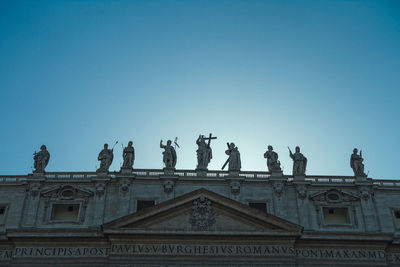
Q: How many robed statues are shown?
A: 9